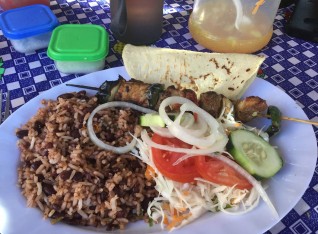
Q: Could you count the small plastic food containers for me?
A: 2